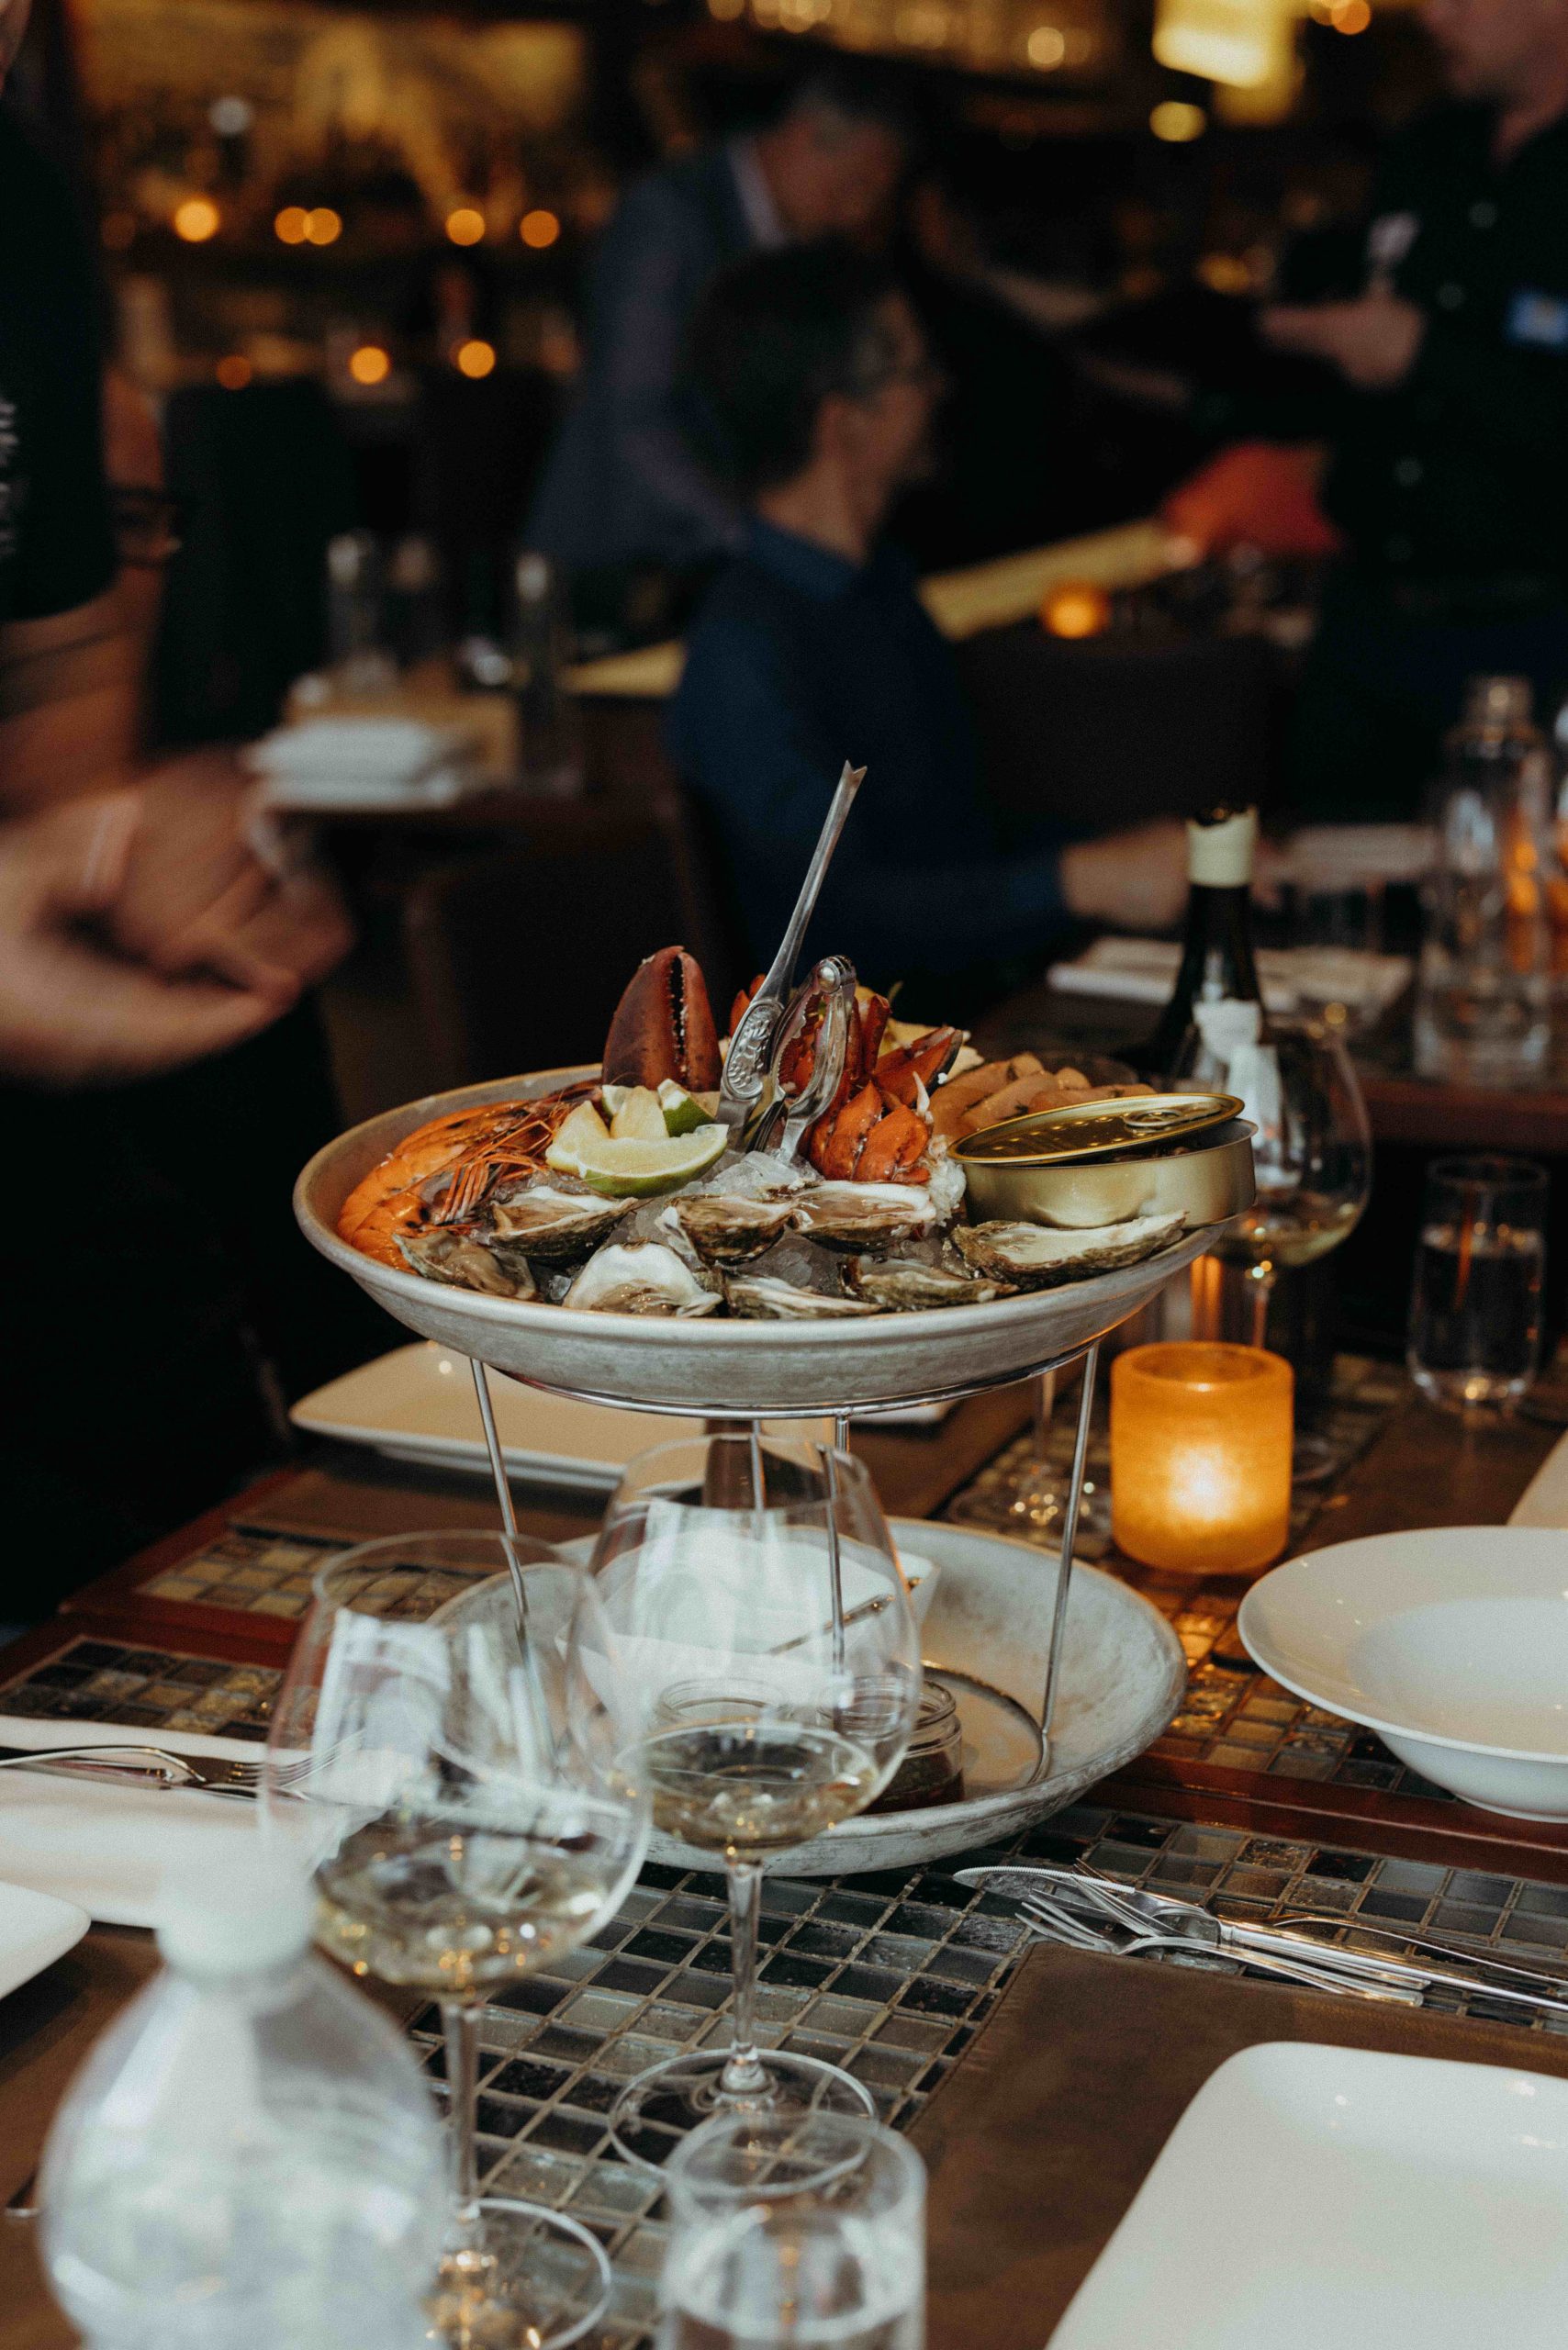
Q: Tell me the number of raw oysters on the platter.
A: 8